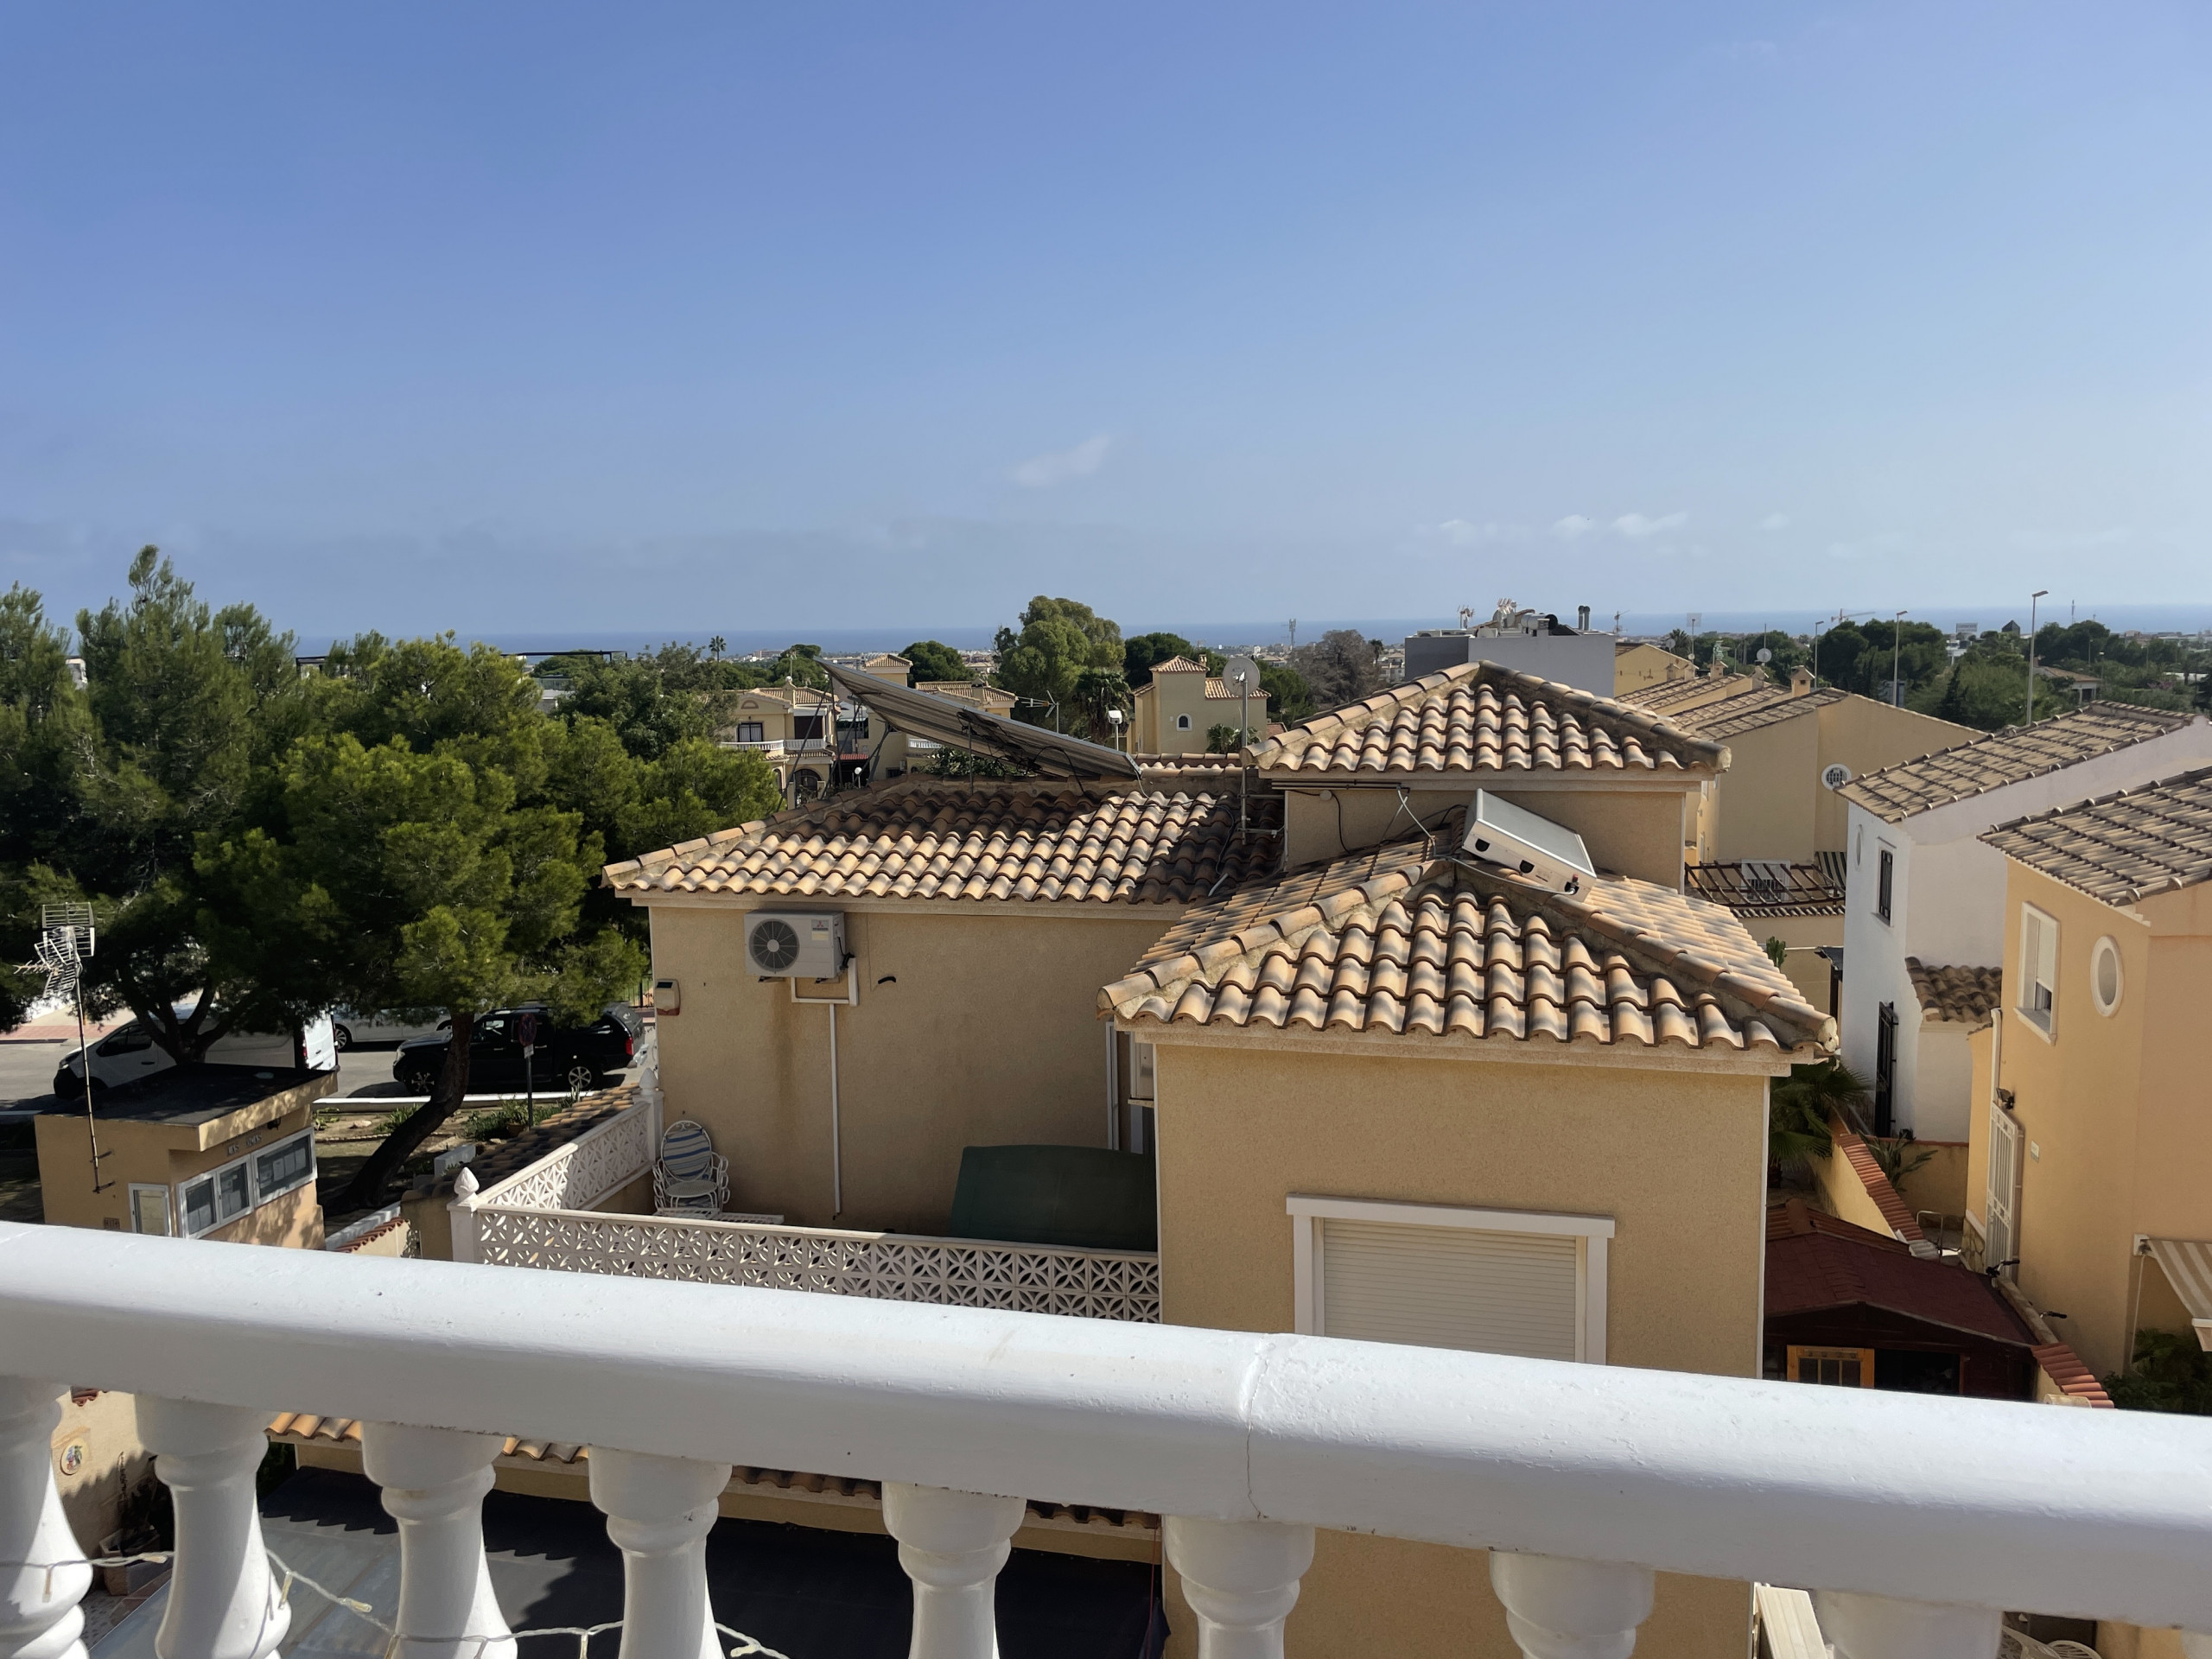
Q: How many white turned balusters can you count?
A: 8